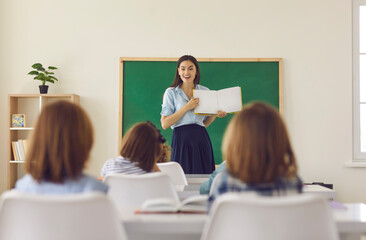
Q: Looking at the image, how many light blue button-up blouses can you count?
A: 1